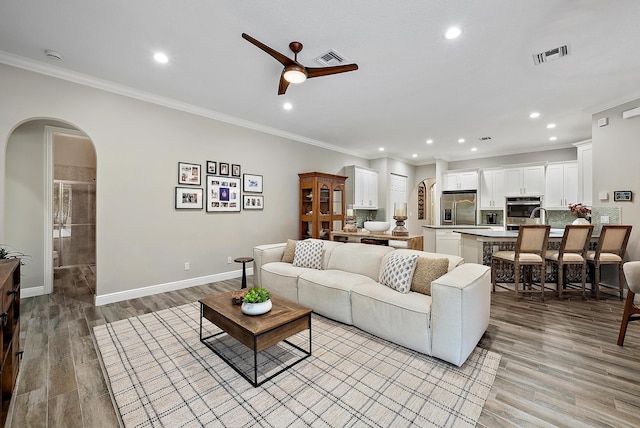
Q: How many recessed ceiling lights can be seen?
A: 11